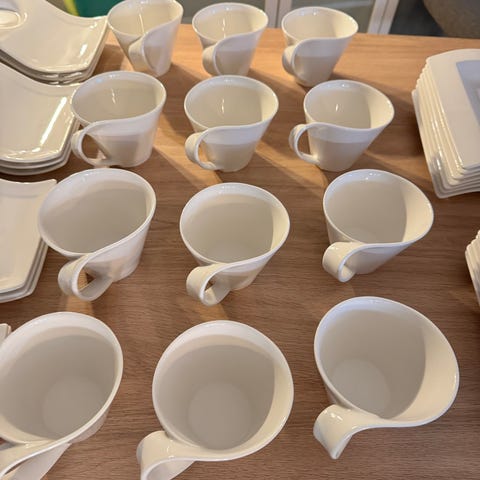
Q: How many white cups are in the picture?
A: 12